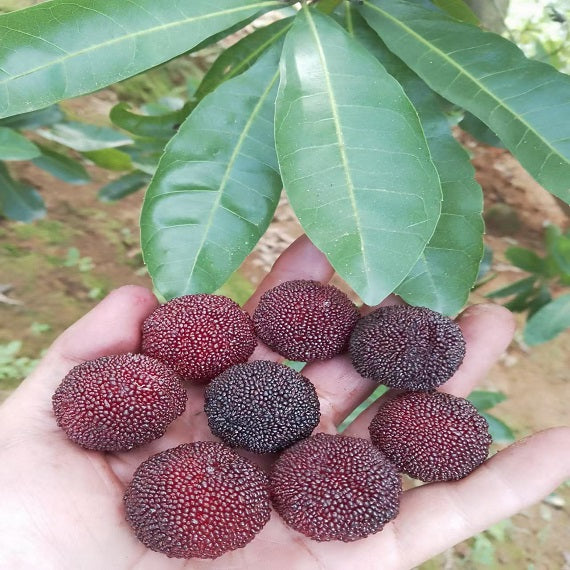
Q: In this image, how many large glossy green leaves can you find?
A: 5